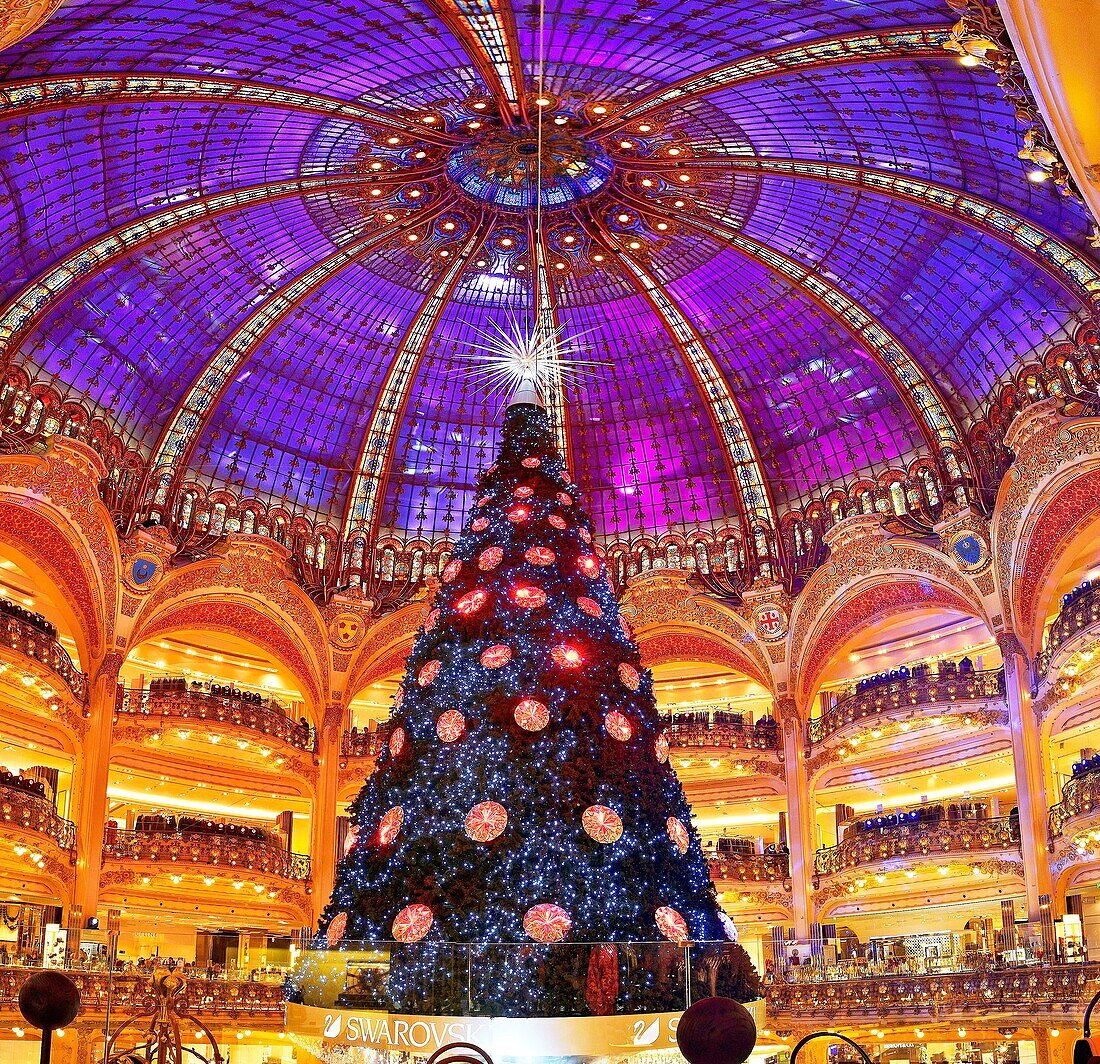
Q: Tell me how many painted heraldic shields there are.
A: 4